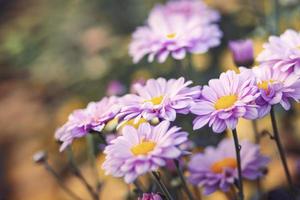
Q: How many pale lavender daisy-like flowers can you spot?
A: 8